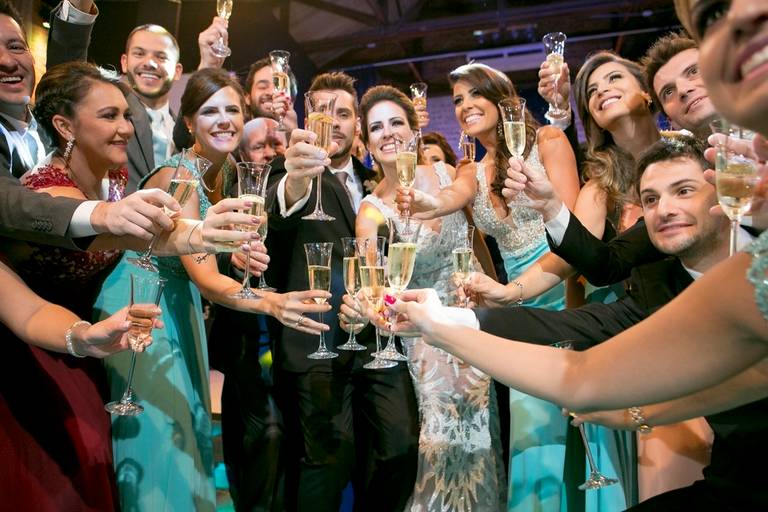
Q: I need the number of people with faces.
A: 14